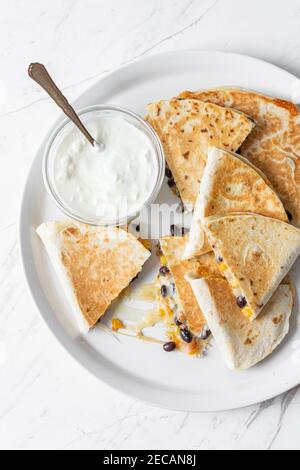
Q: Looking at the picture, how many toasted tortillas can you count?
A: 7